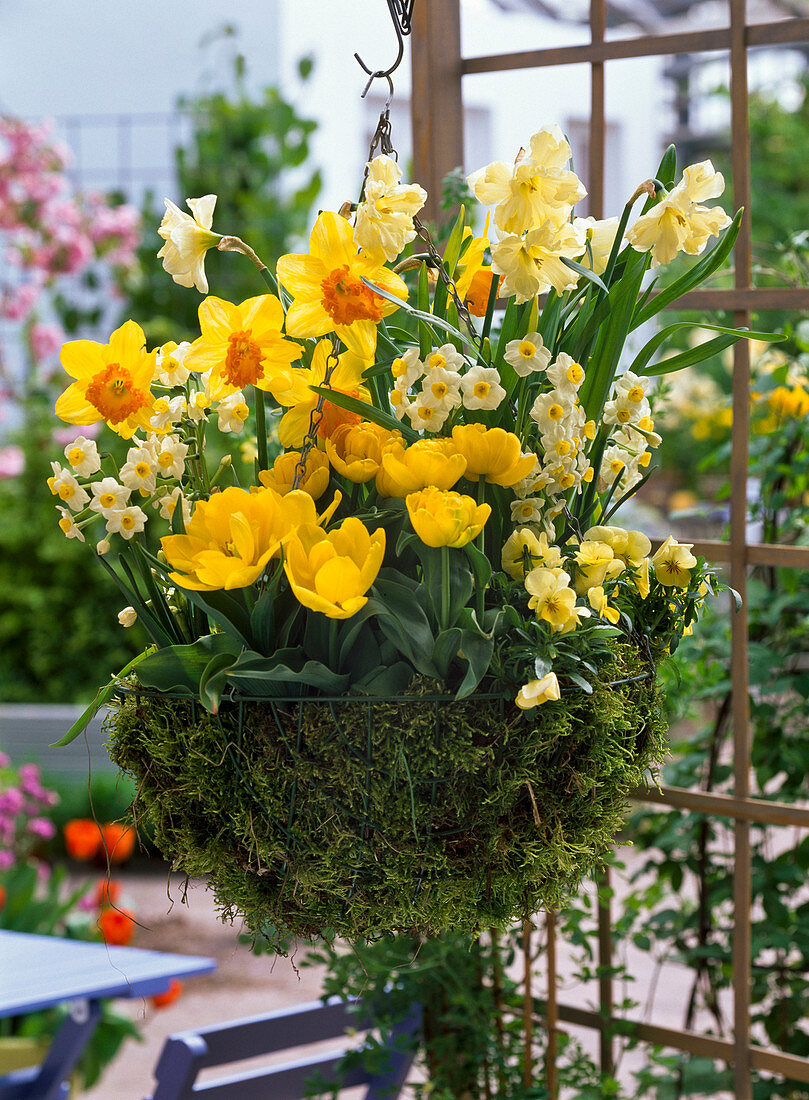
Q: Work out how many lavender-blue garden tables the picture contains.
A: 1